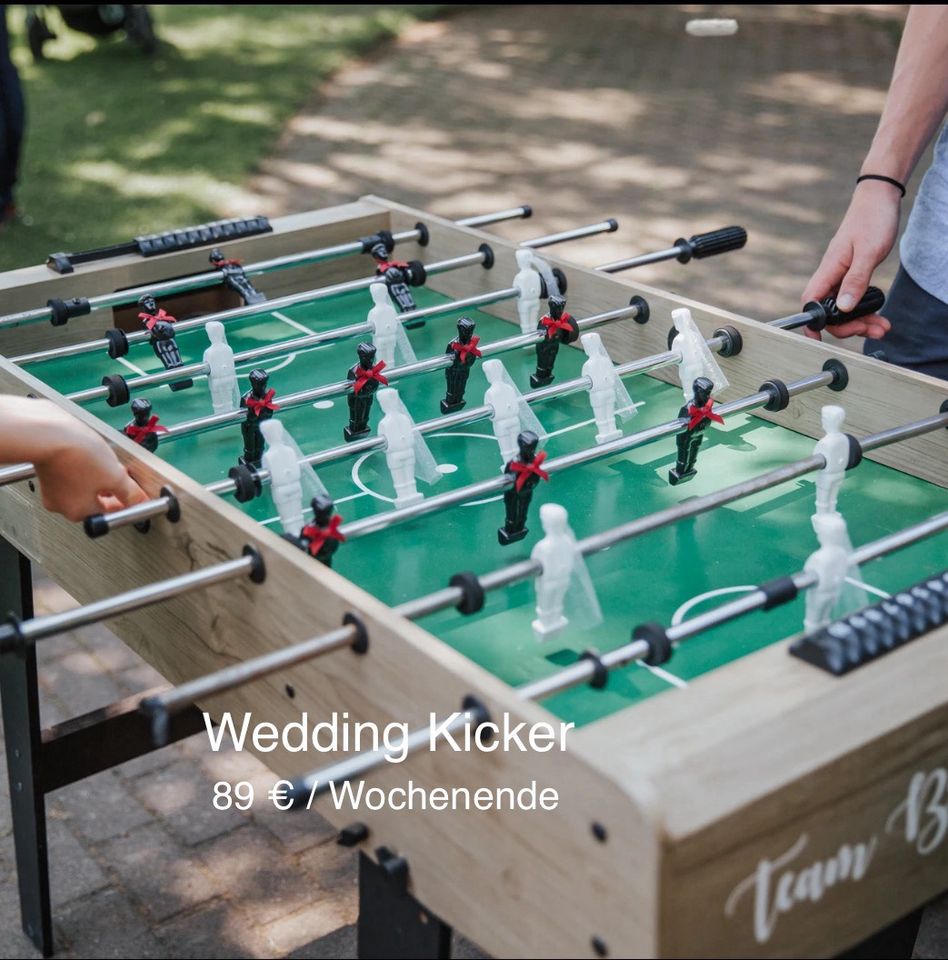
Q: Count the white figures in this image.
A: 11